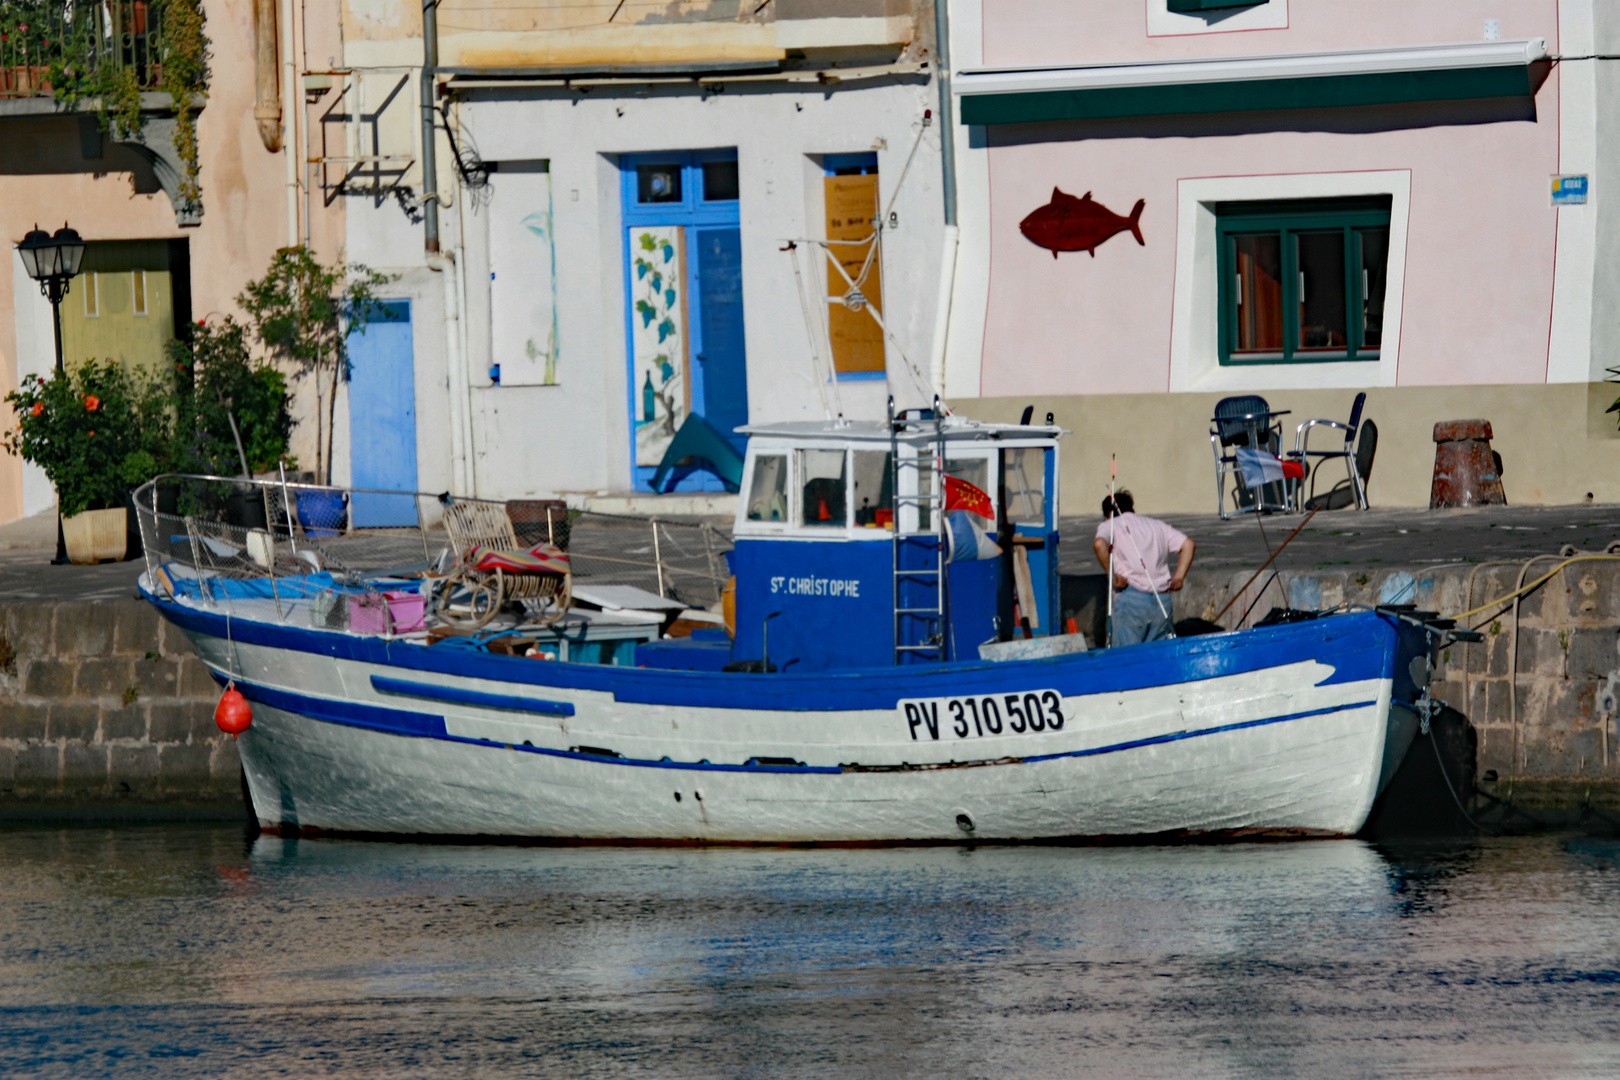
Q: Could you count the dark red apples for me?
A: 0